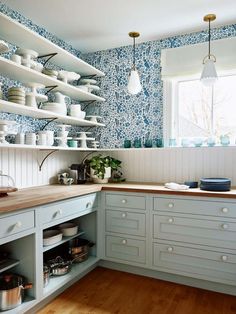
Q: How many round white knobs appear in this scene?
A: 12